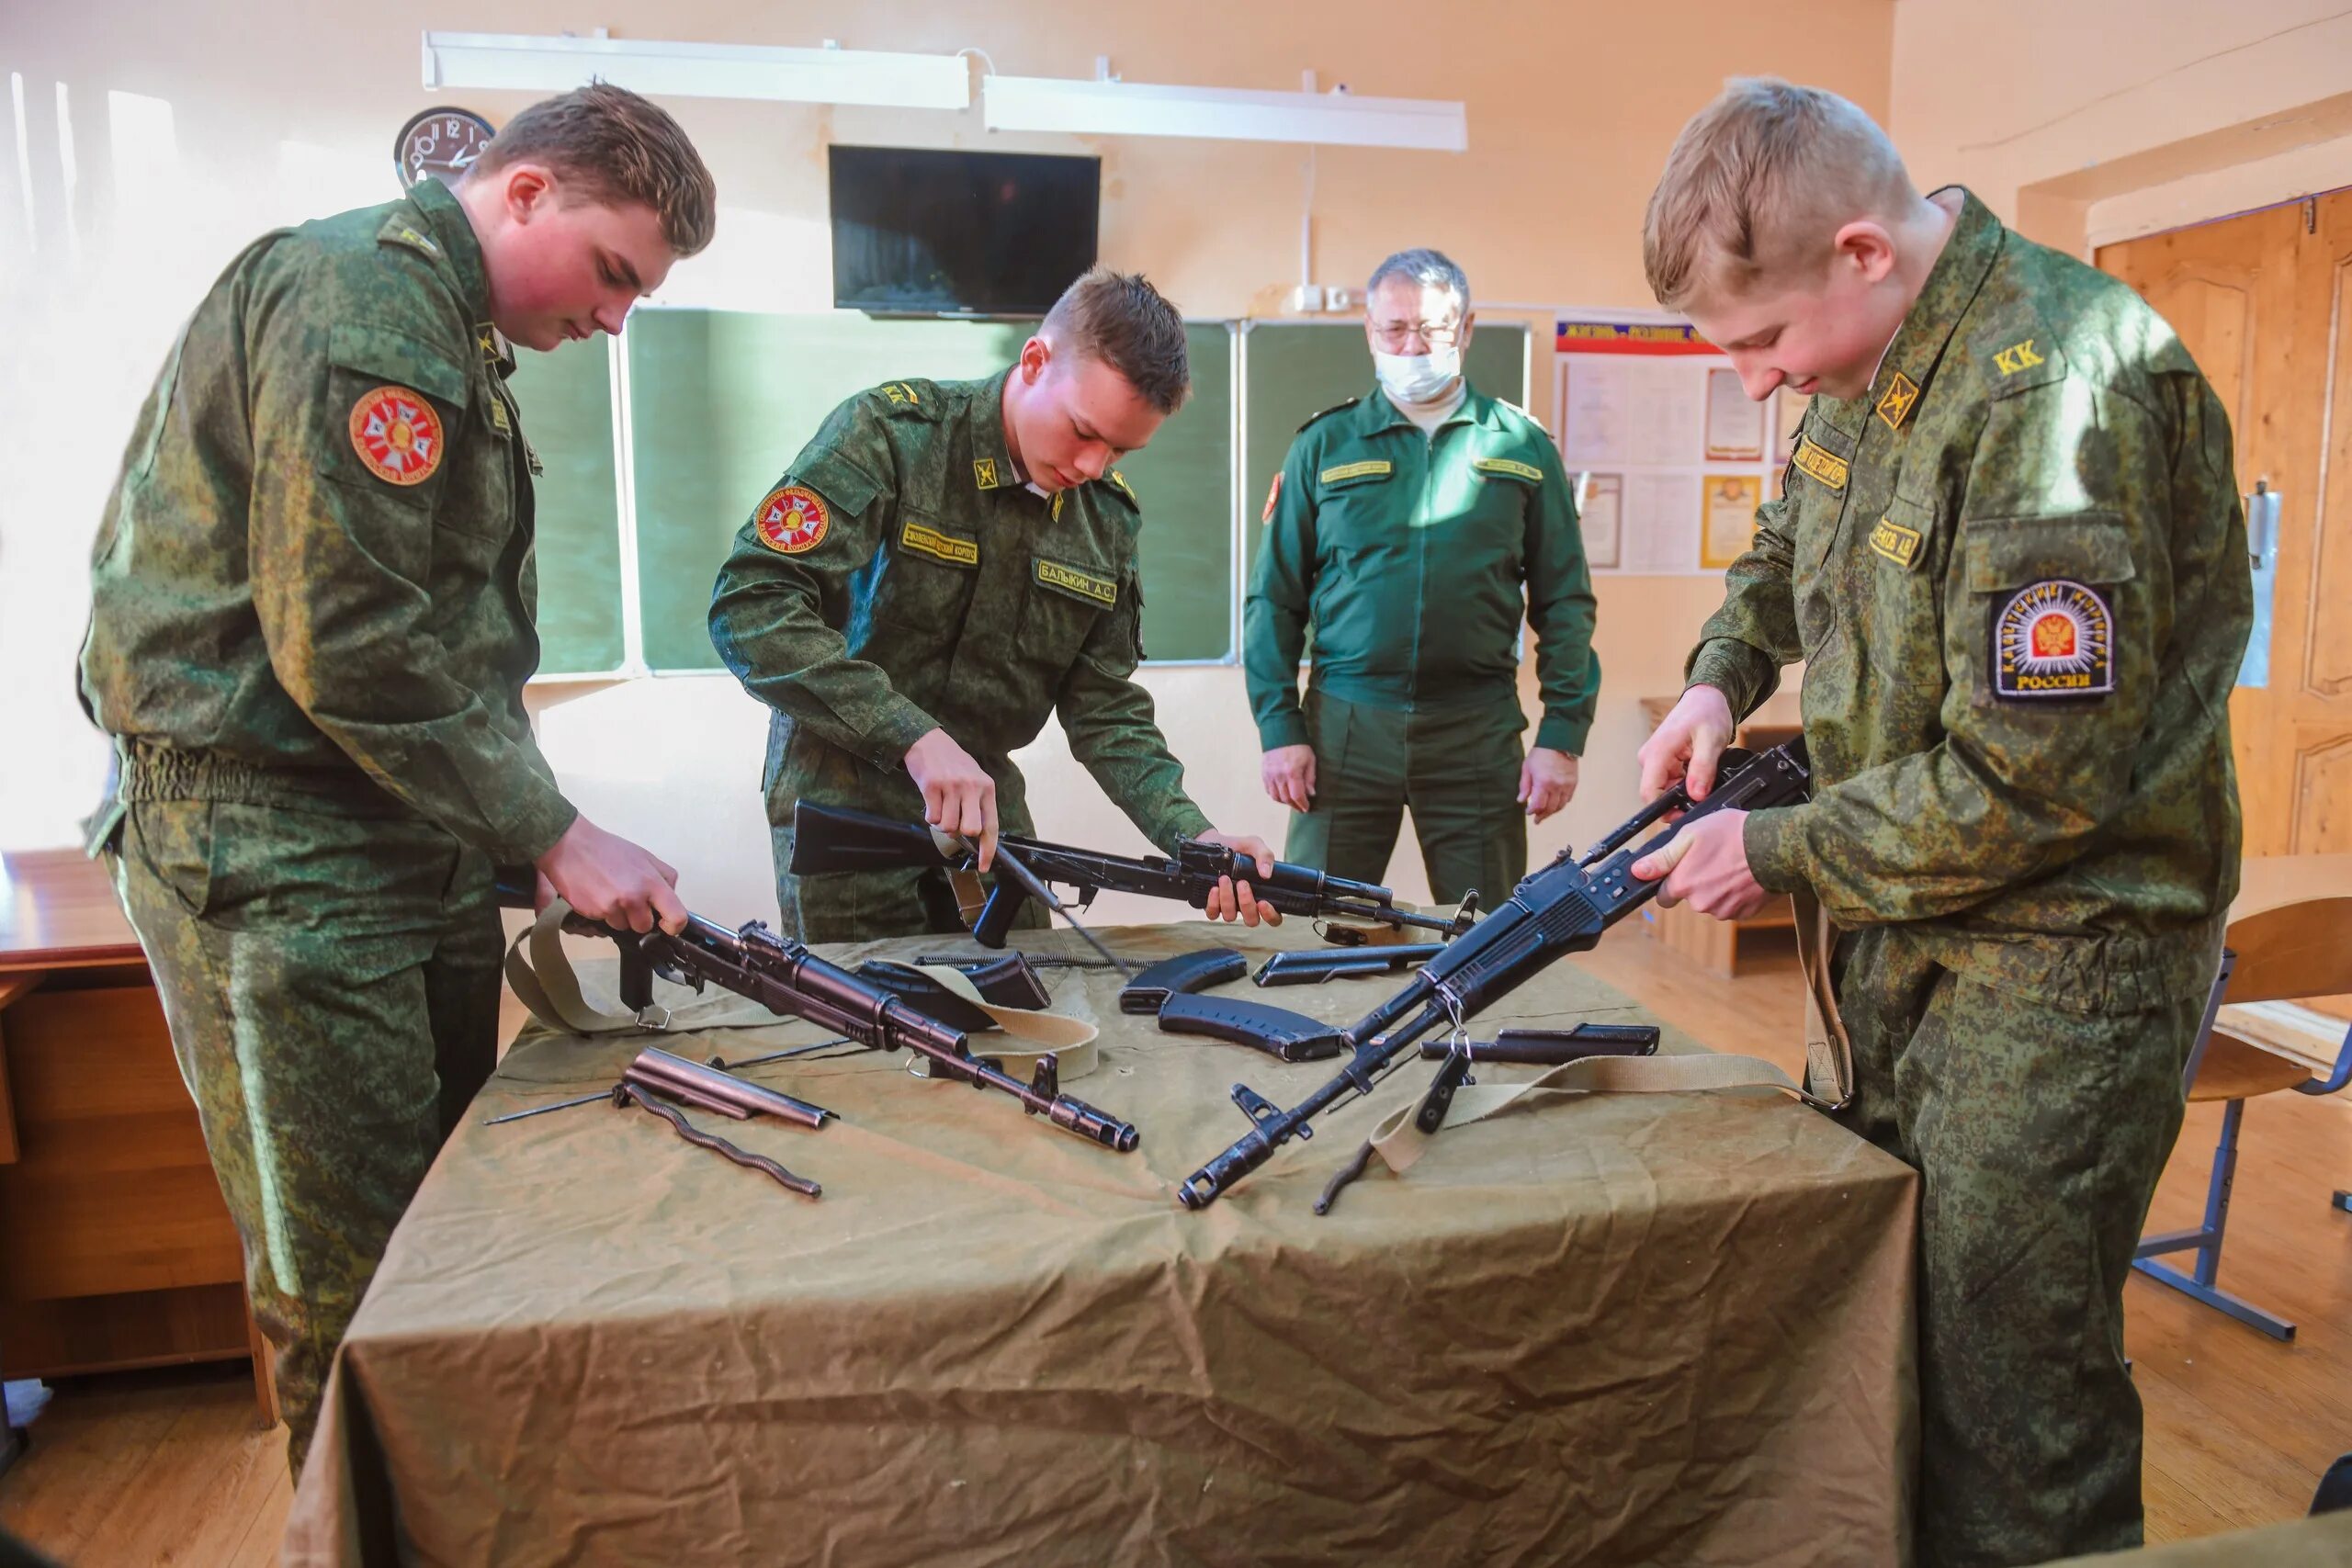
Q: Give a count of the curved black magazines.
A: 3